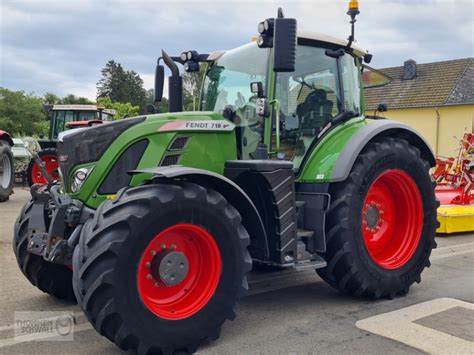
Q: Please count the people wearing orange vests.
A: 0